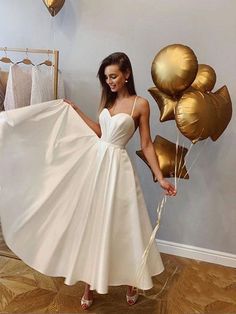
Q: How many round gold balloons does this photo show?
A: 3